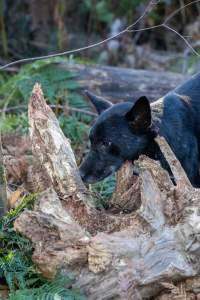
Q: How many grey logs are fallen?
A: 1